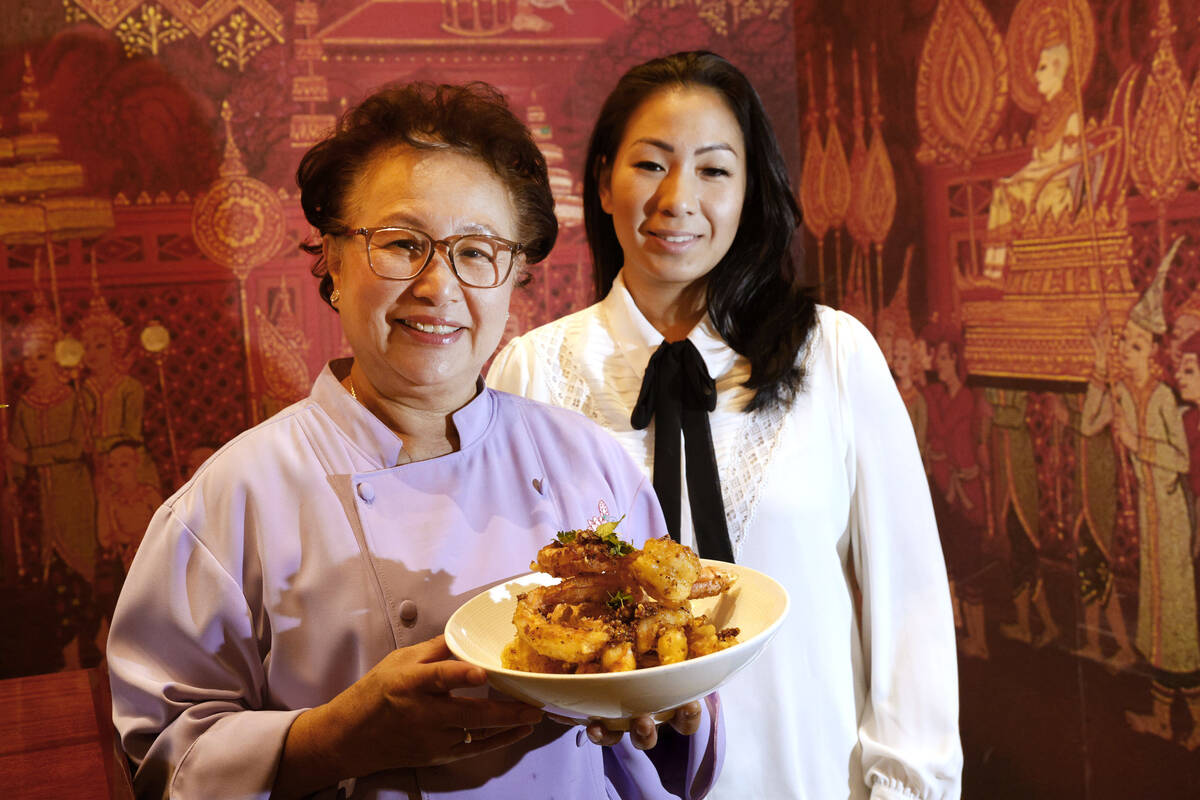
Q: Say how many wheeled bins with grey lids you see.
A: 0